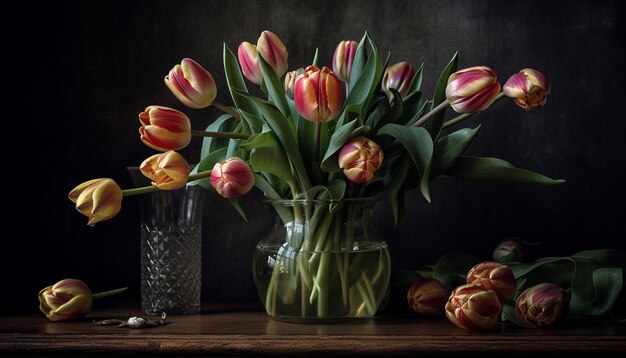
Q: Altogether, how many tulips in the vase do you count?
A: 14